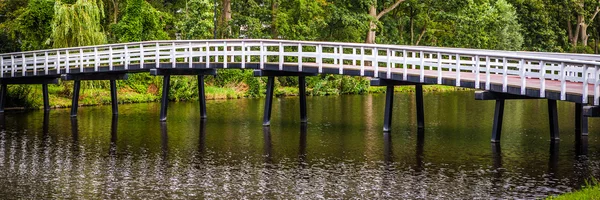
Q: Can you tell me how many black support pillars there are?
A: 14